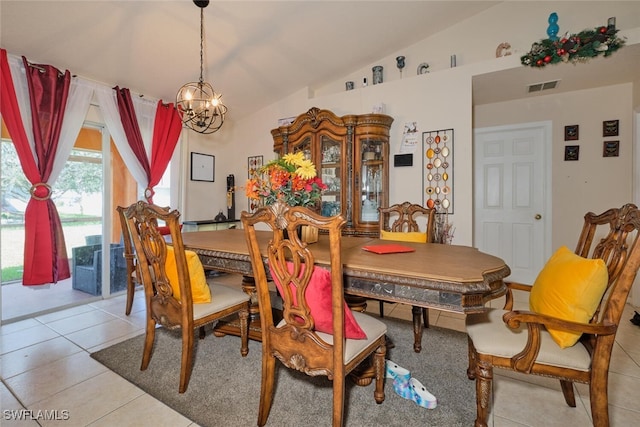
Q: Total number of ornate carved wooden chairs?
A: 5